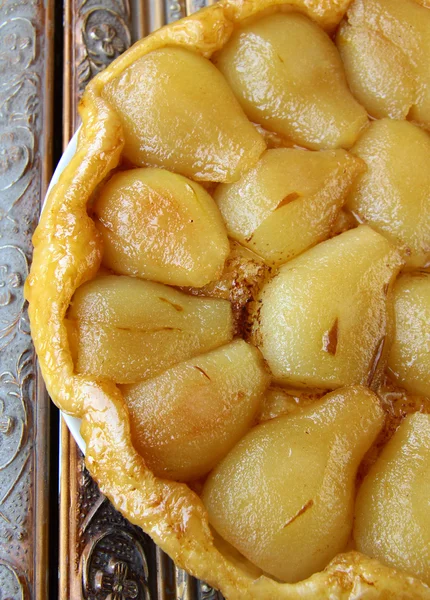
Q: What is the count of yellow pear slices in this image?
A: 12